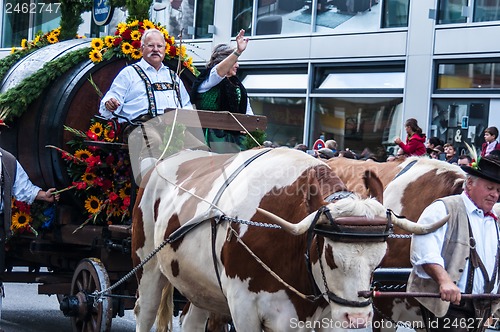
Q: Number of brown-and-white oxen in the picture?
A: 2